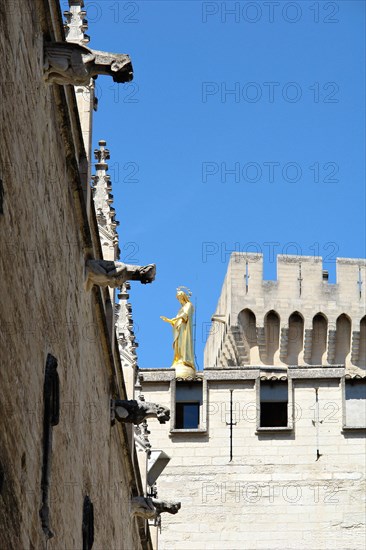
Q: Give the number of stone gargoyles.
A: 4